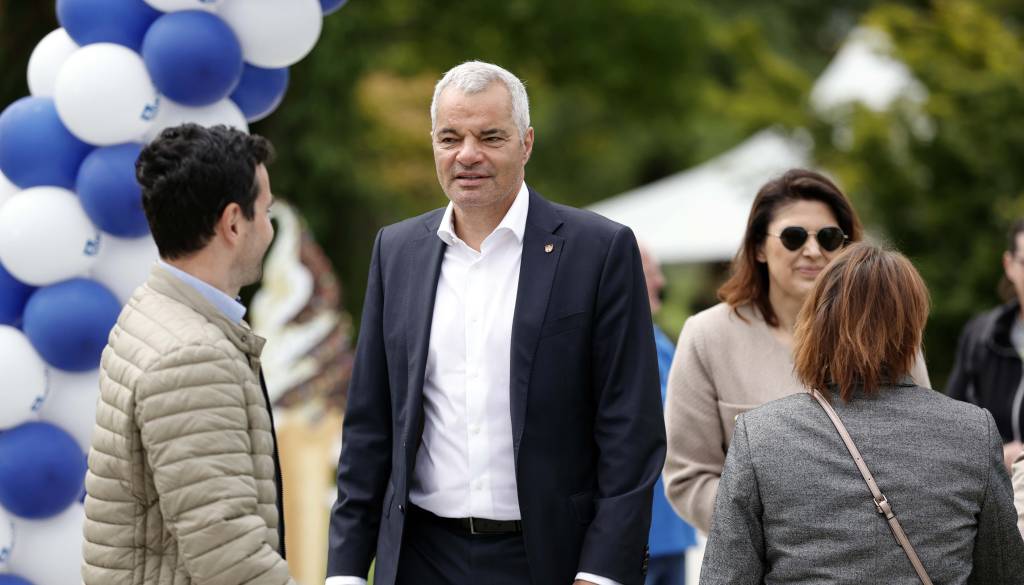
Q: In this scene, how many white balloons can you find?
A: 12